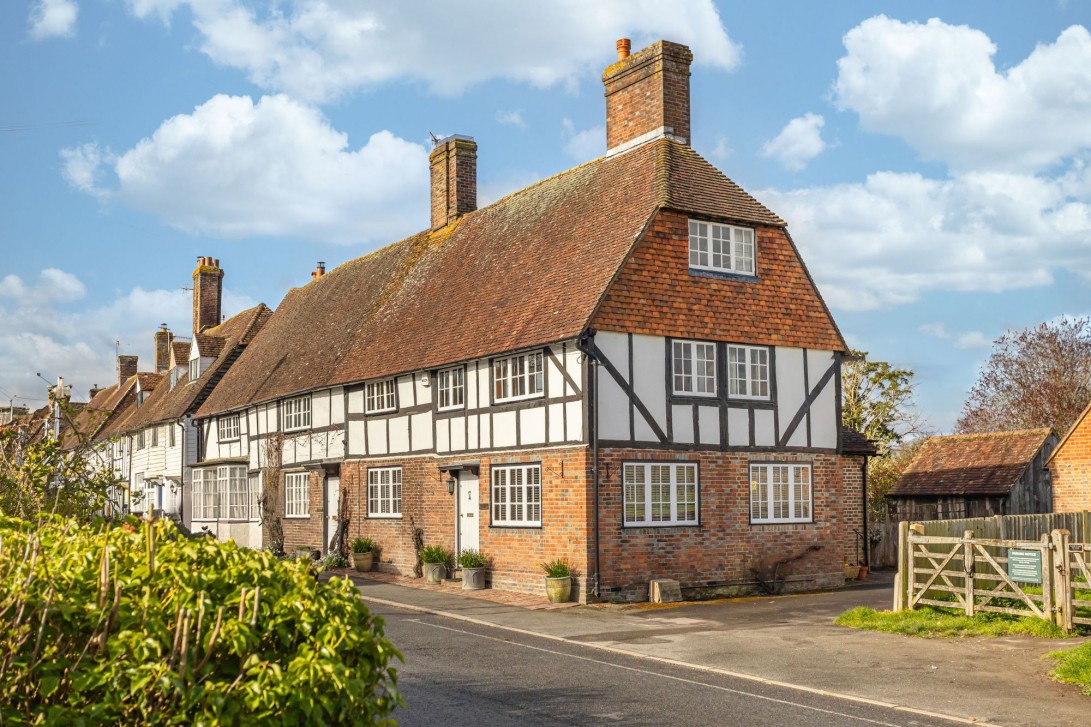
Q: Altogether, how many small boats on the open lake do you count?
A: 0